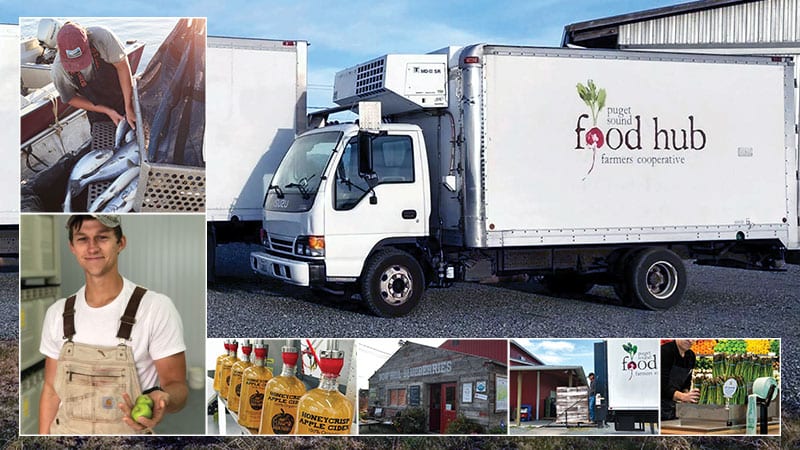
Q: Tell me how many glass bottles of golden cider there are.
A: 6